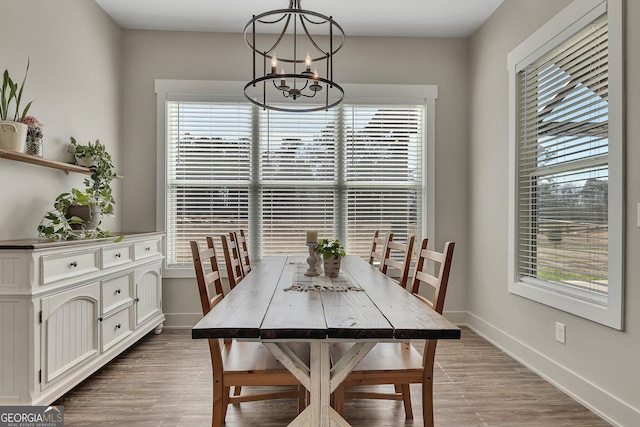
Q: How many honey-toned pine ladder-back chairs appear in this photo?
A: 6